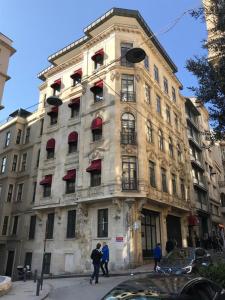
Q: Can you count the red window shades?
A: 12